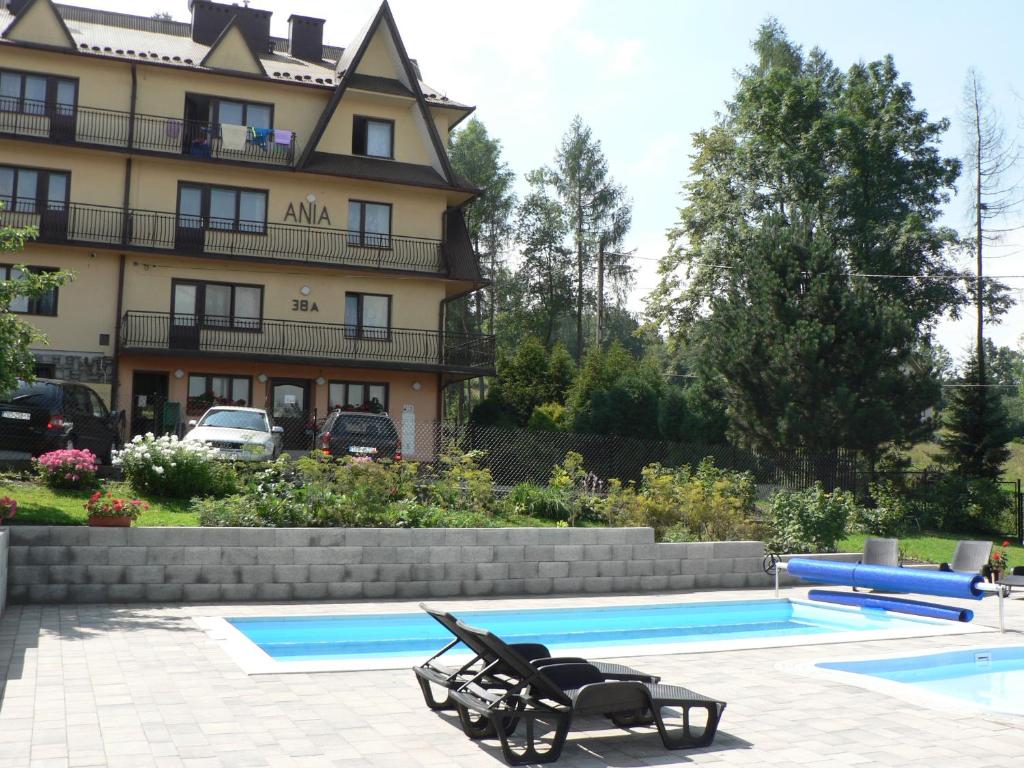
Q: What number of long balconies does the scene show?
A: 3